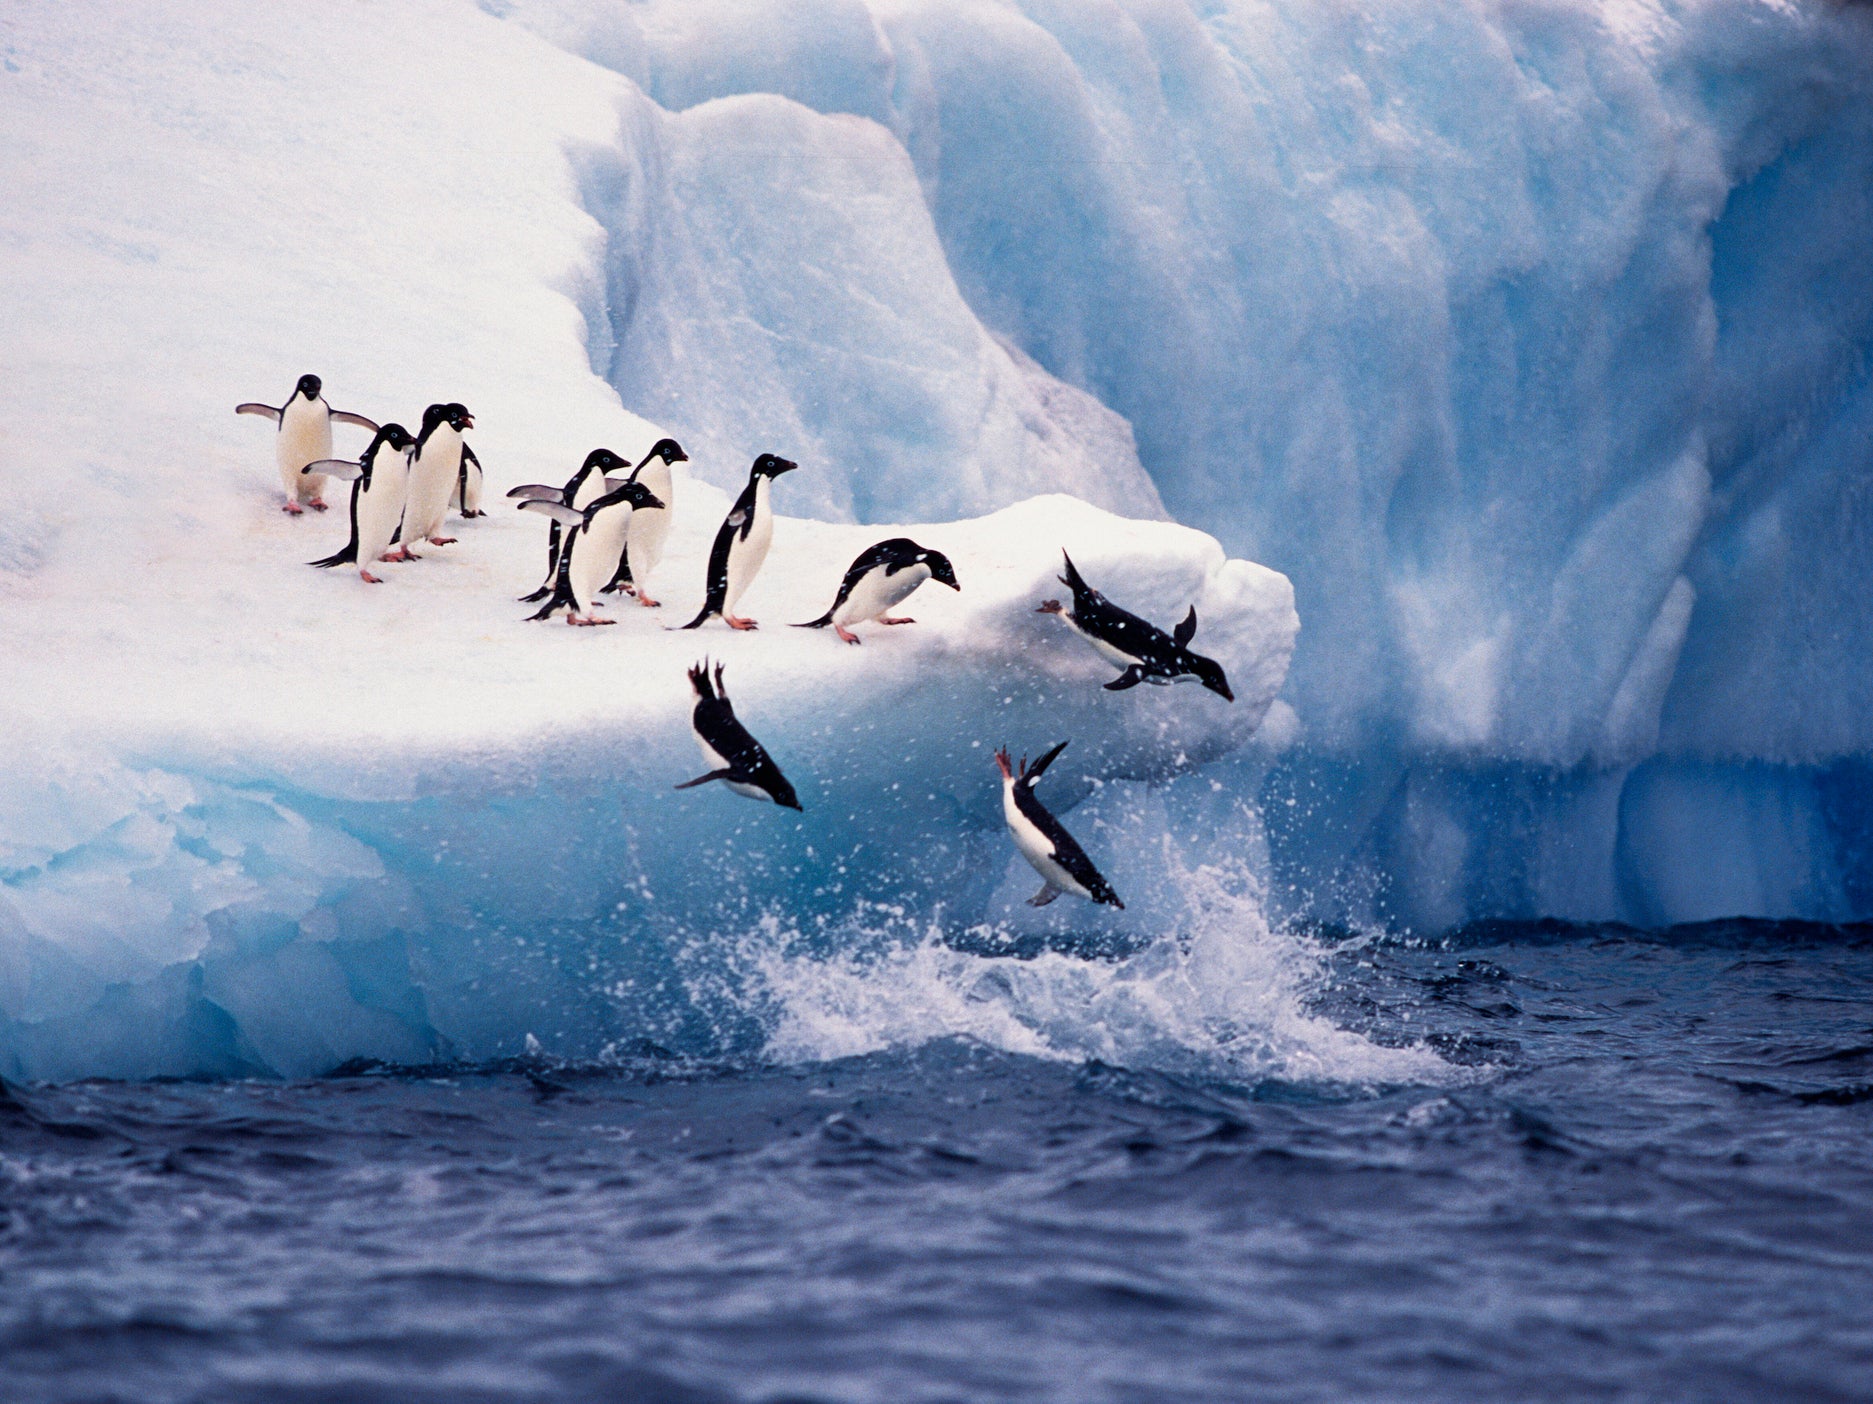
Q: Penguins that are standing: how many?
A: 9